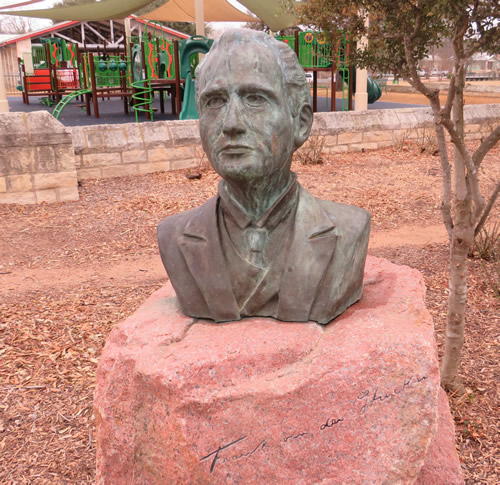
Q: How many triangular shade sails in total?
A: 3